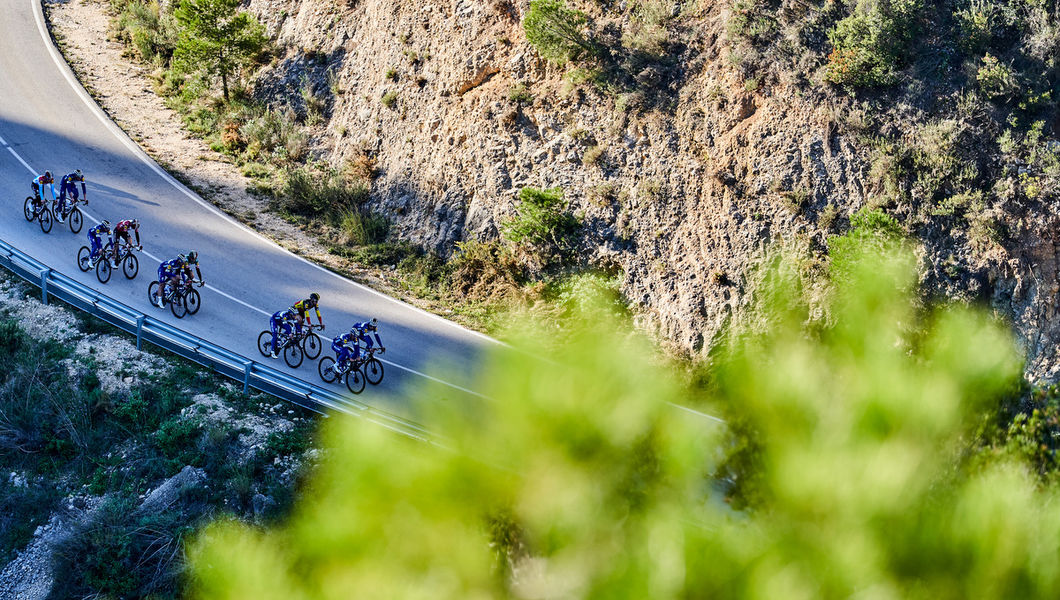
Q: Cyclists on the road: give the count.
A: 10